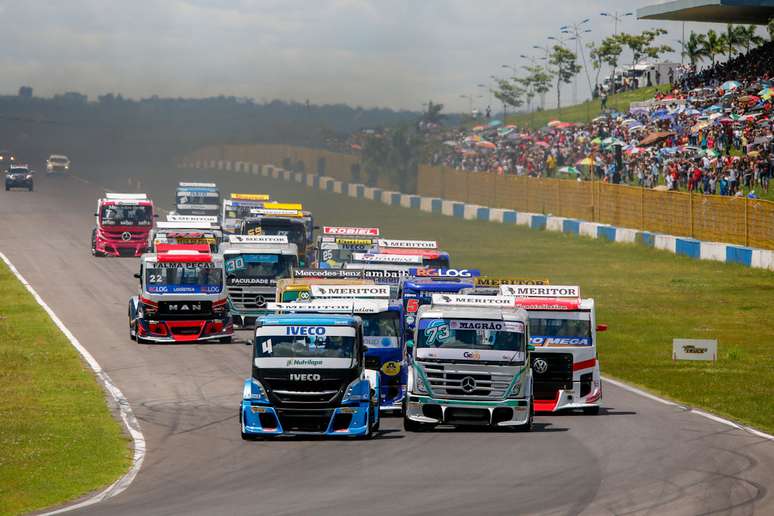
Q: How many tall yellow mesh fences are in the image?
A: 1